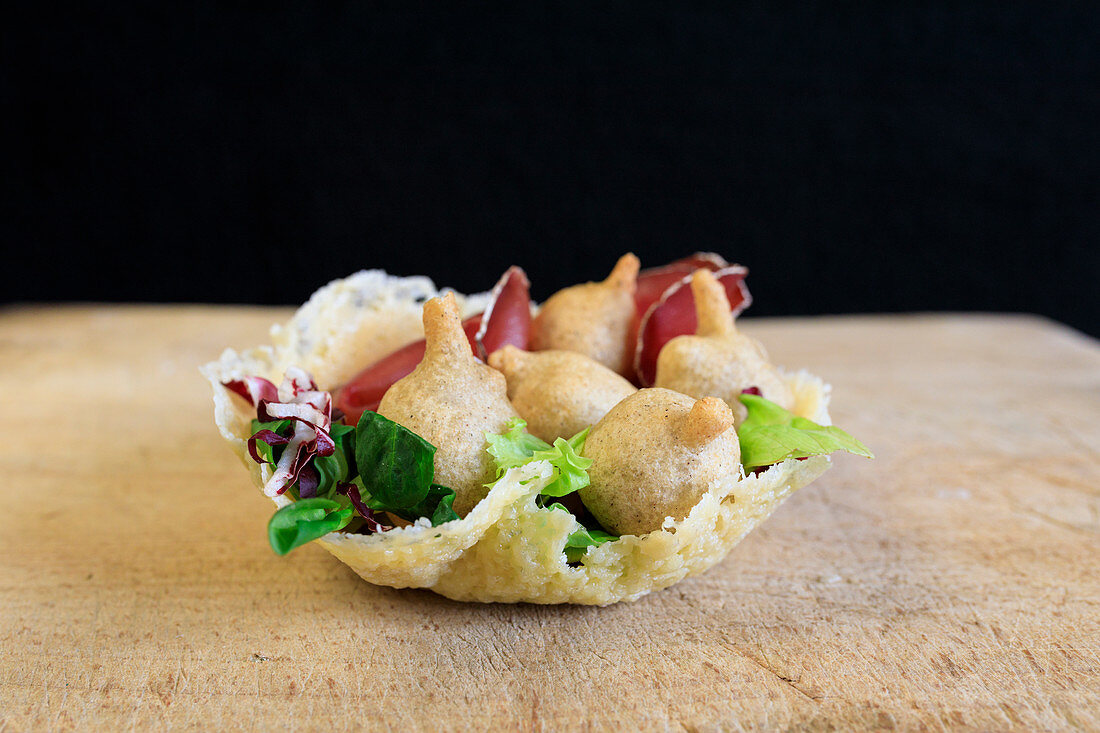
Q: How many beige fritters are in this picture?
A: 5